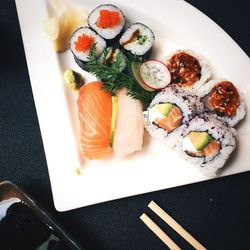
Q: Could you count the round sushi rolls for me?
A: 8